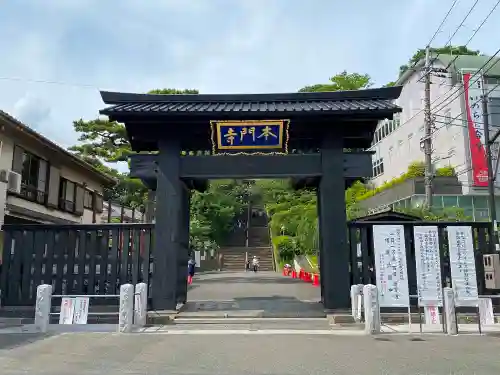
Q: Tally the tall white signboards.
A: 3